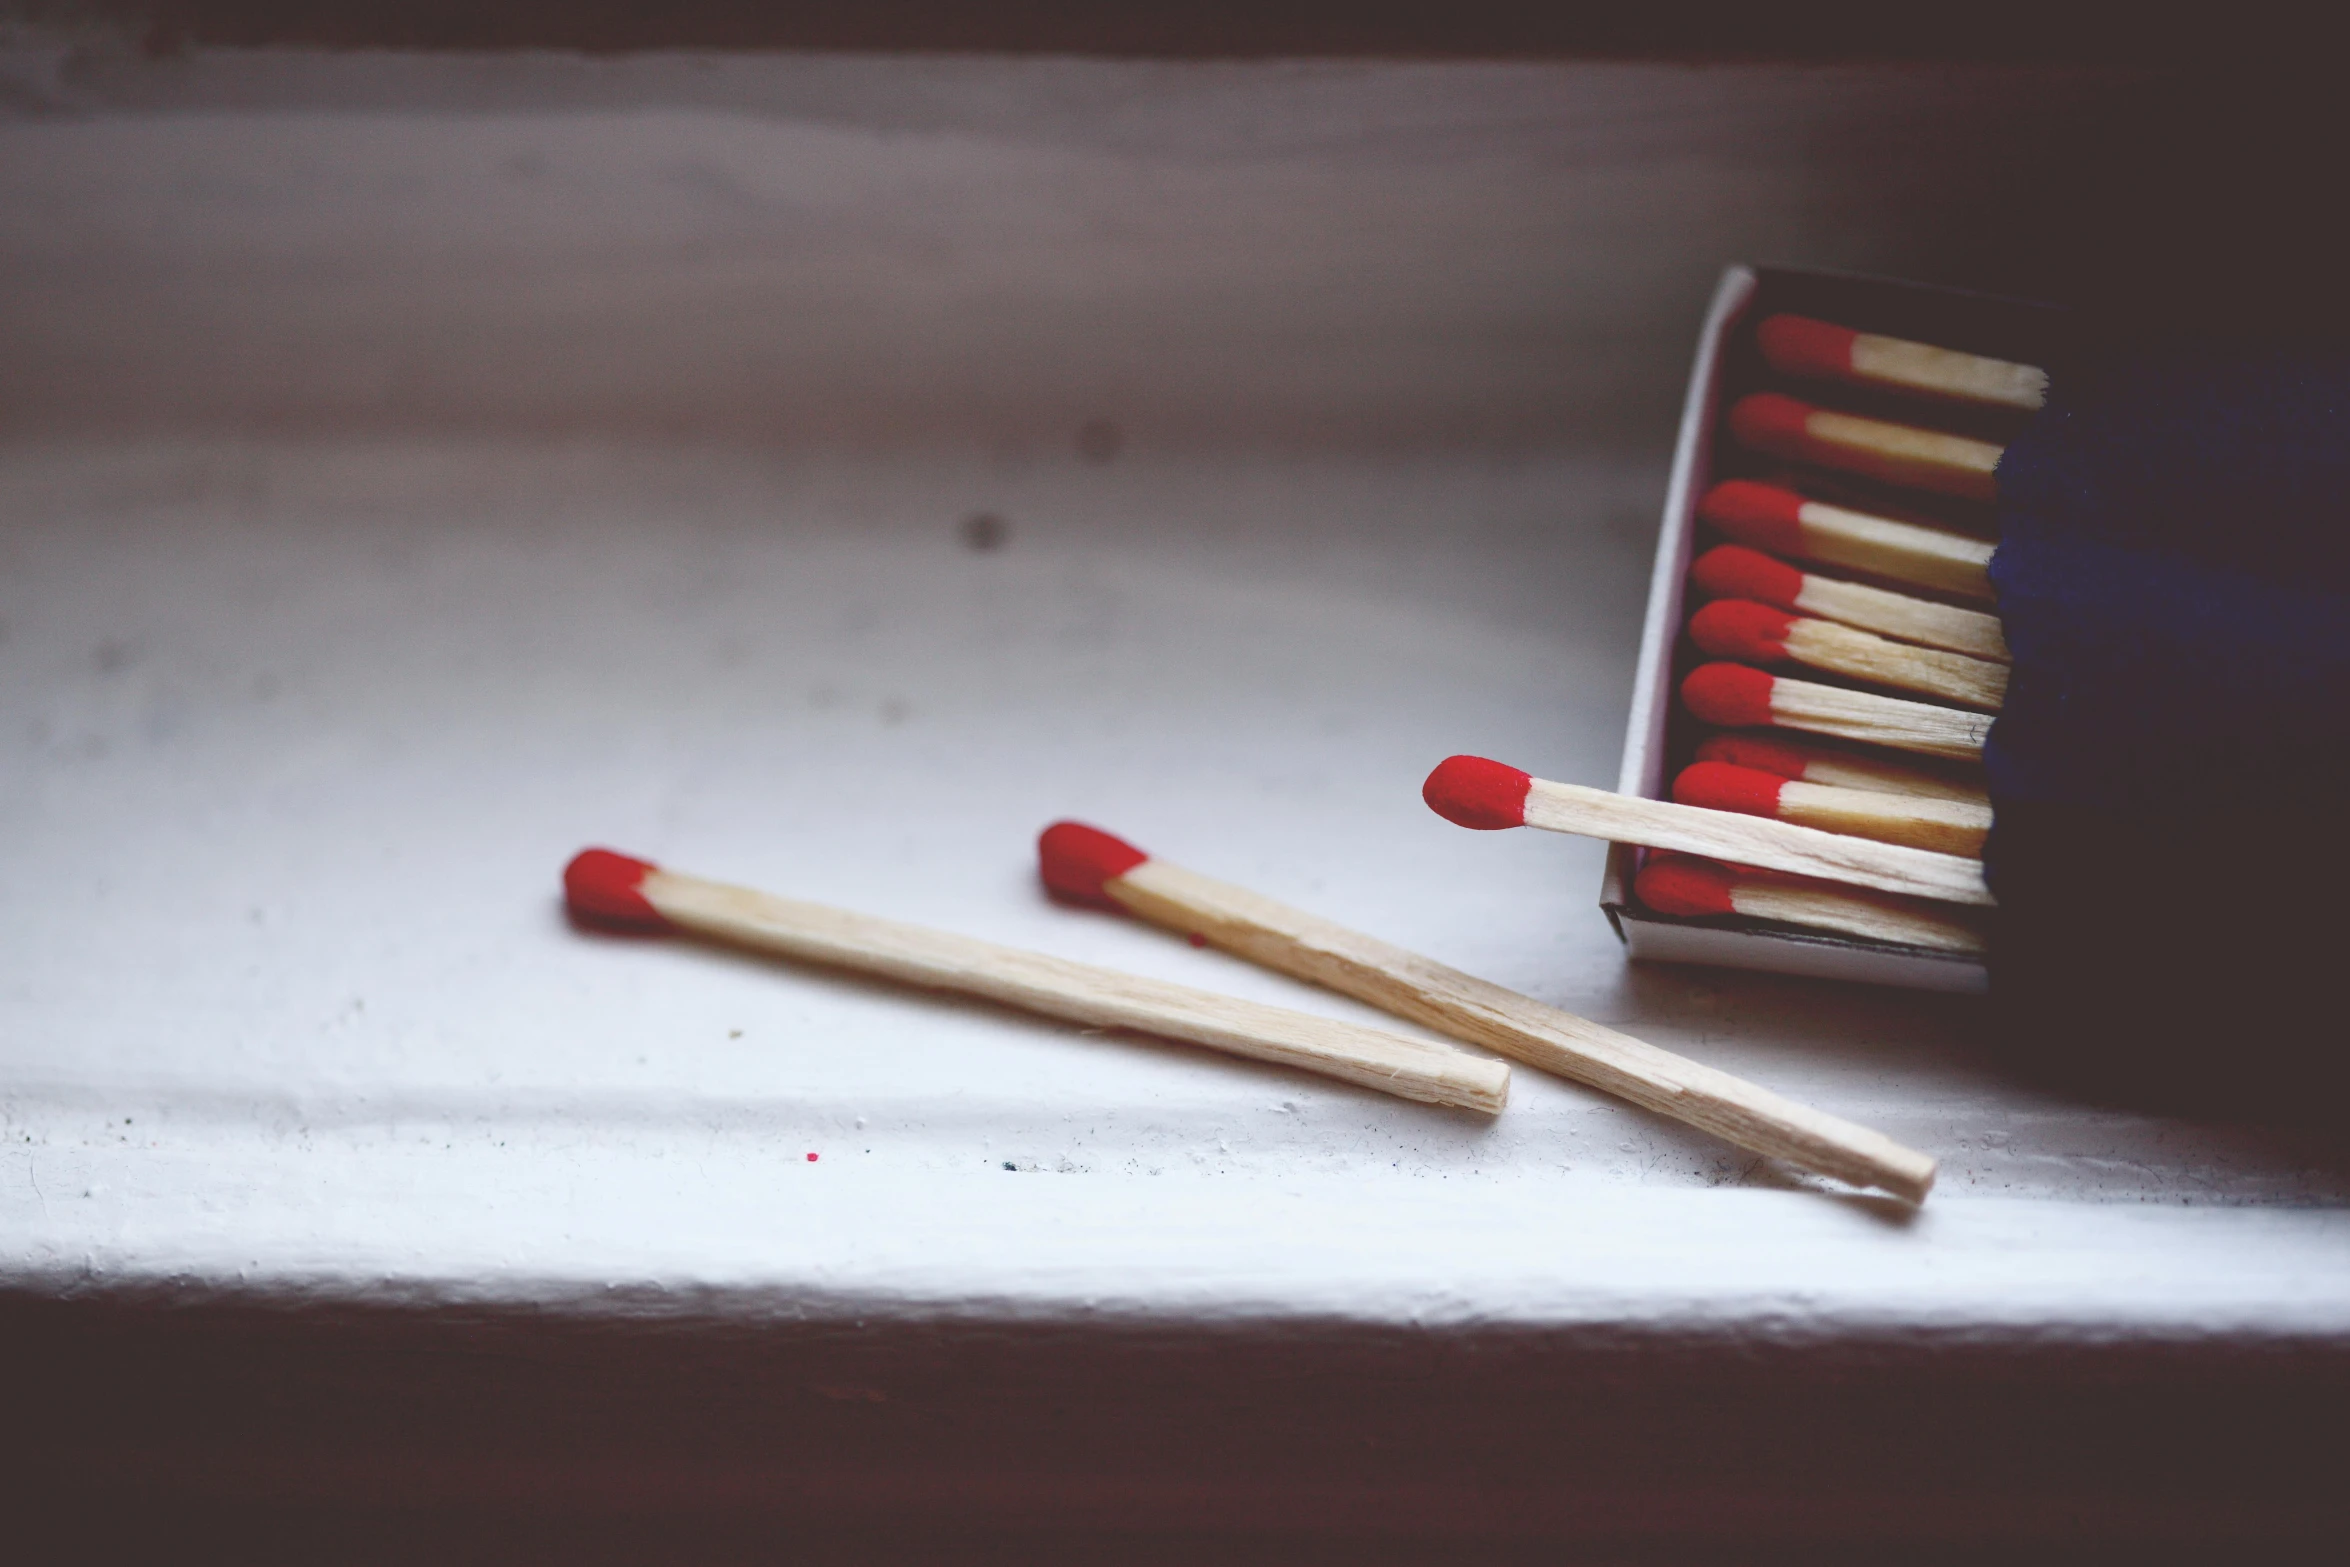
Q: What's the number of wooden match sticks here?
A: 12